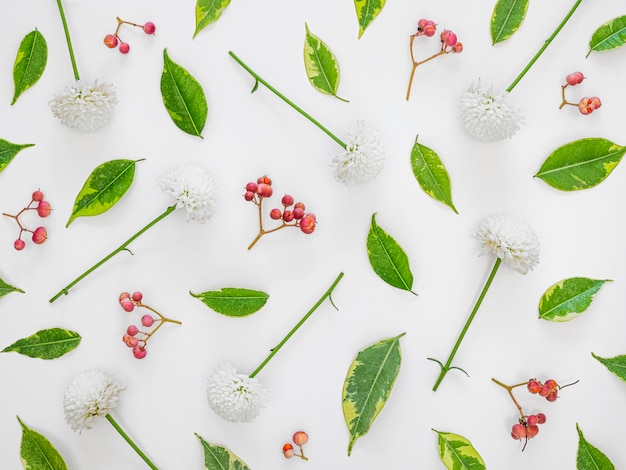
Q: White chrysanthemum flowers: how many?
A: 7